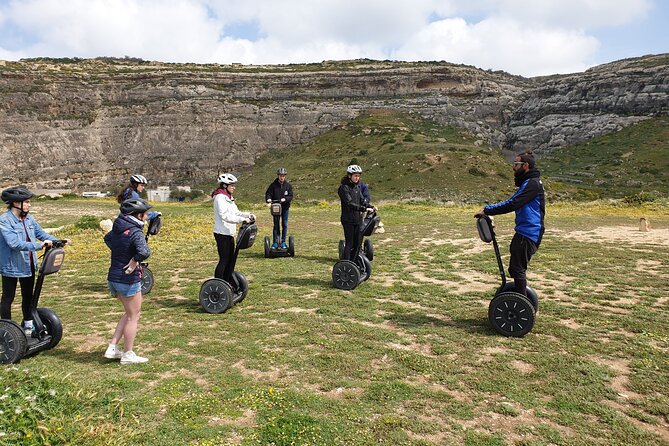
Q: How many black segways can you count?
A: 7